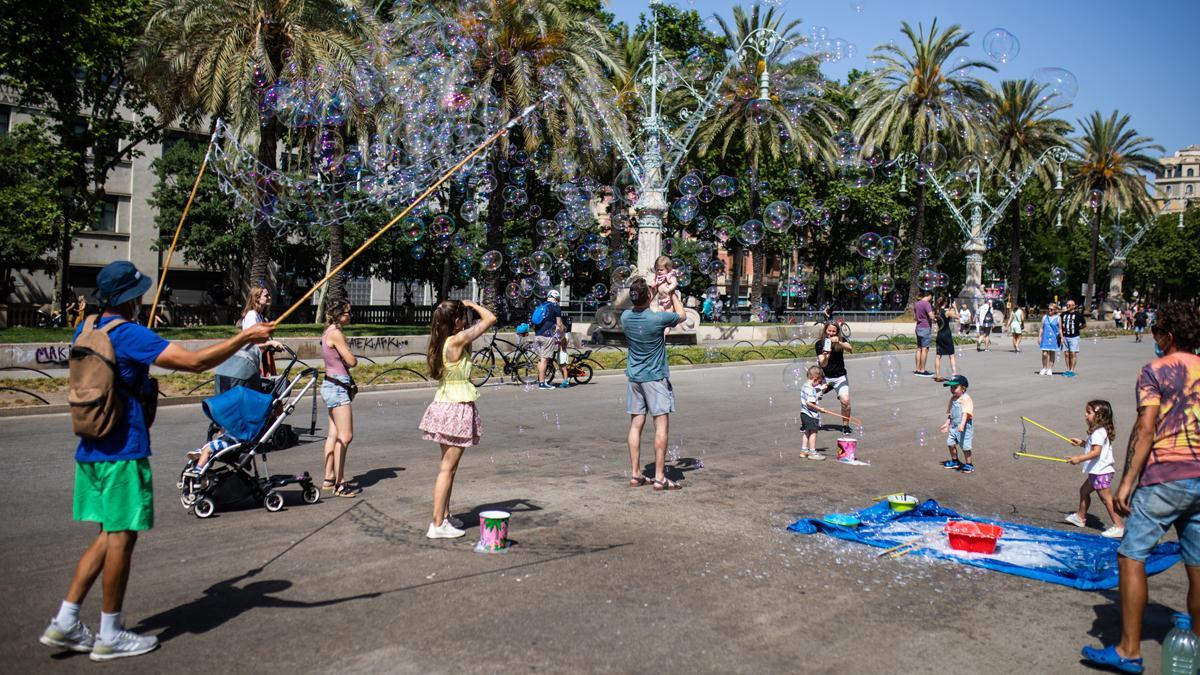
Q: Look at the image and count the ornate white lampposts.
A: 3